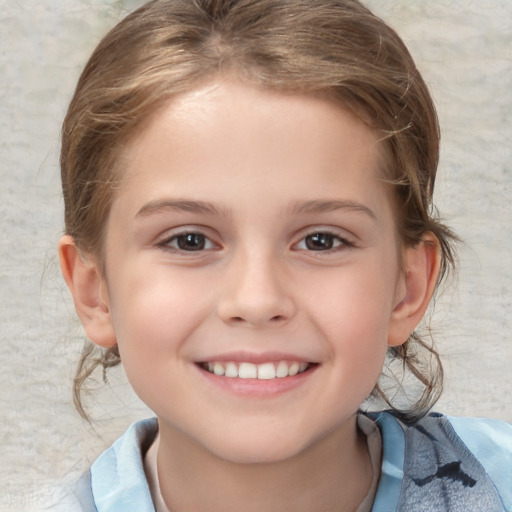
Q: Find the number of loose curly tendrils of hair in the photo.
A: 2